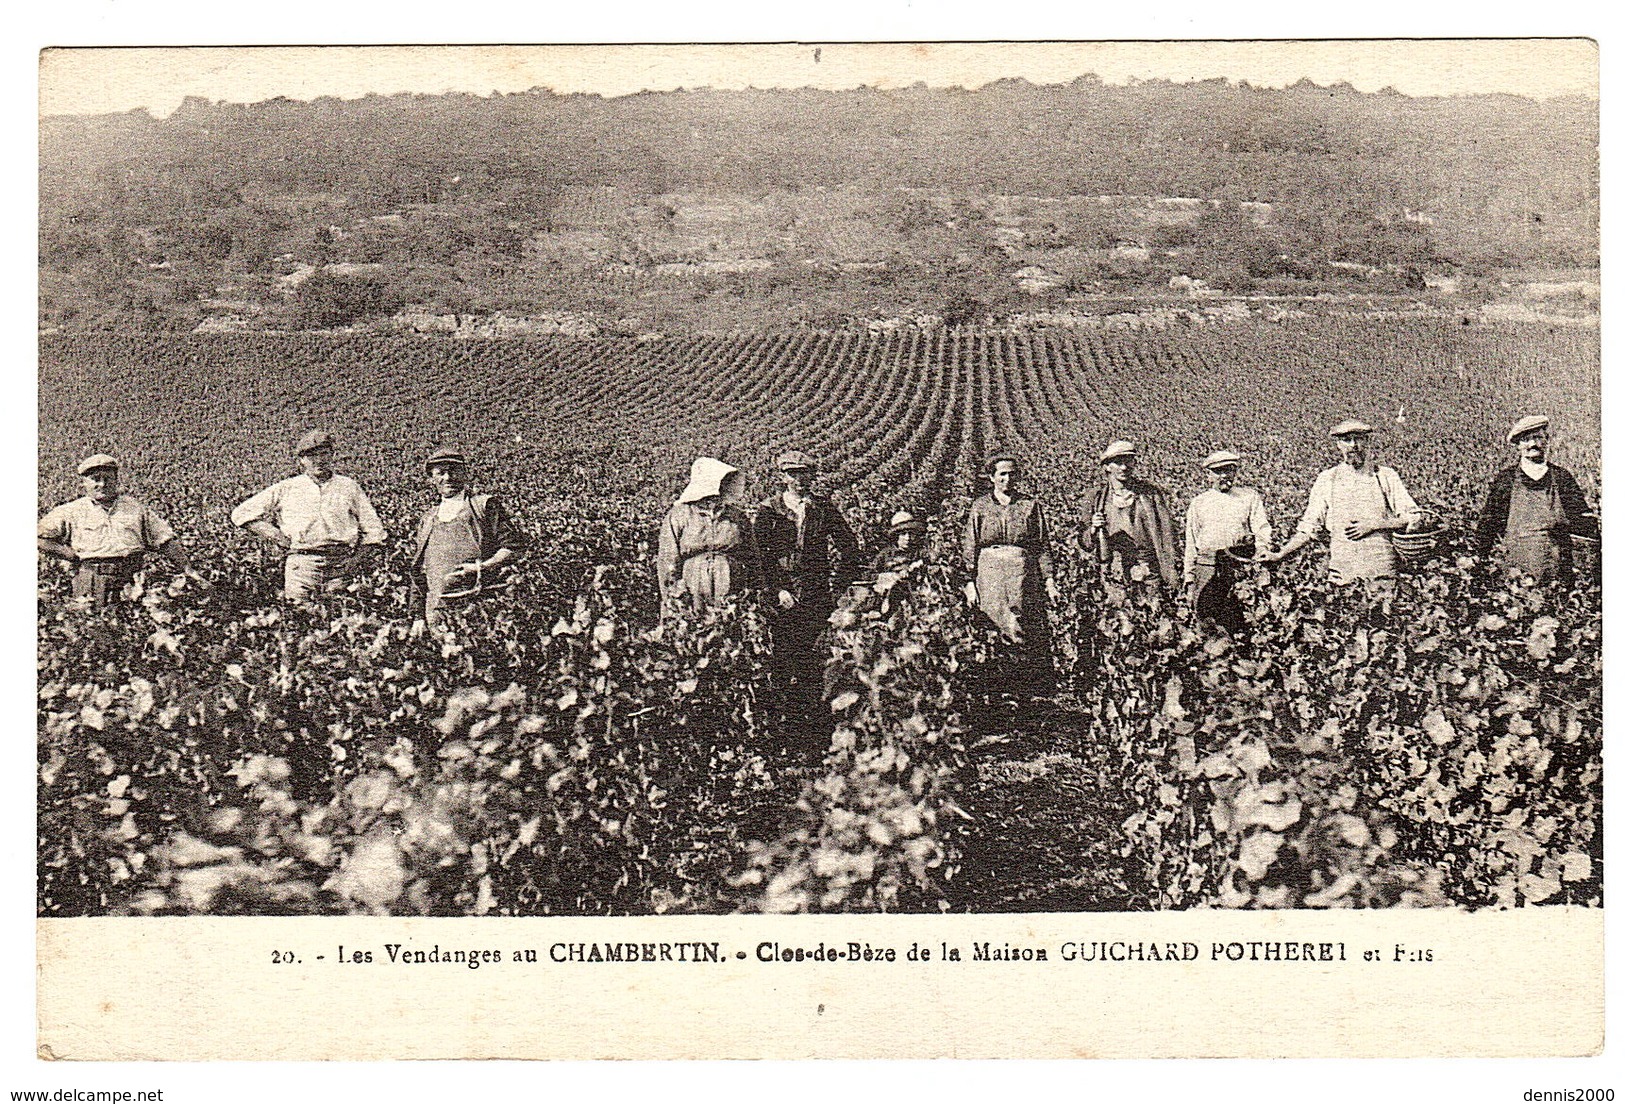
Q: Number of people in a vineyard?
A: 11